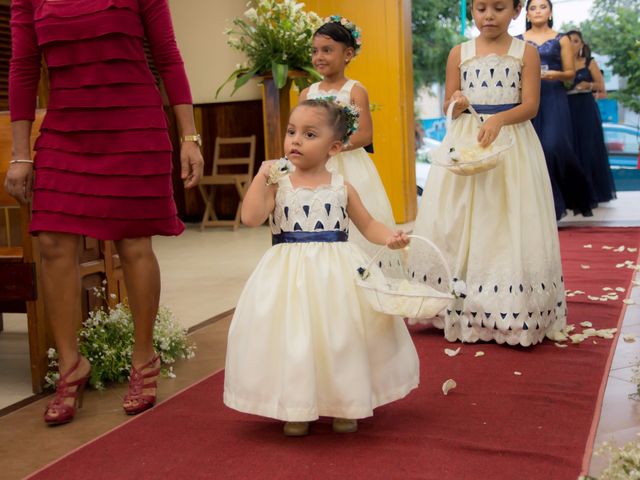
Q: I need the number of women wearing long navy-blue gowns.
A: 2